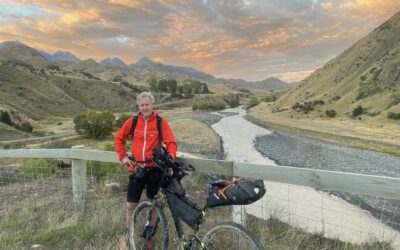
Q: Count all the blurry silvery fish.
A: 0